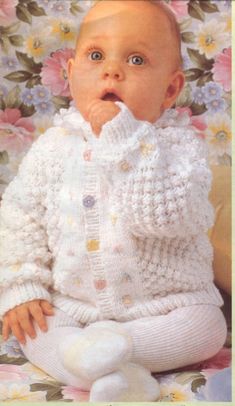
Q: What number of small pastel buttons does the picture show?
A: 4